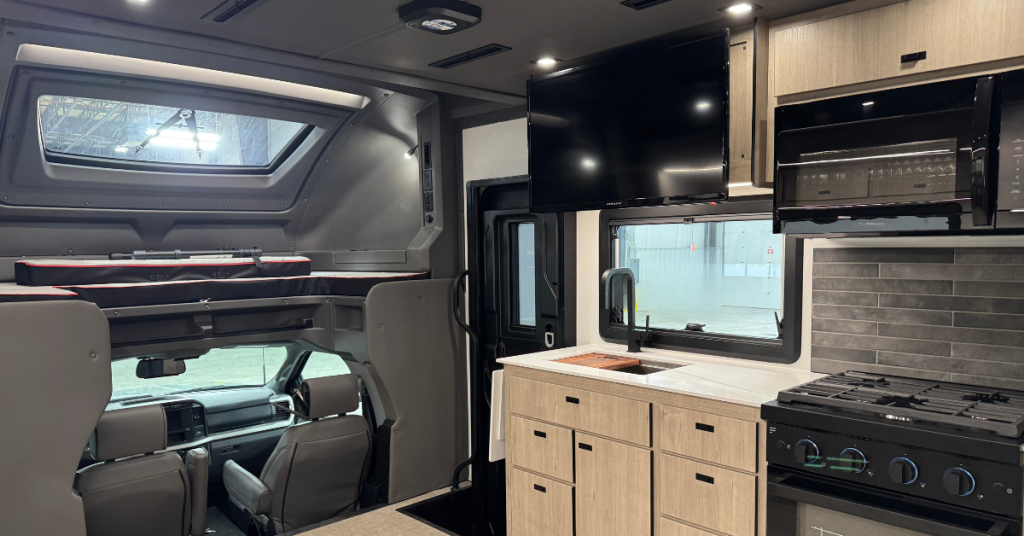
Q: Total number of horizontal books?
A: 0